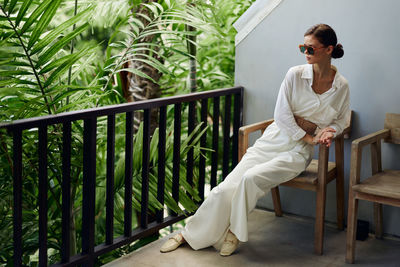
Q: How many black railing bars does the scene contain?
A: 14